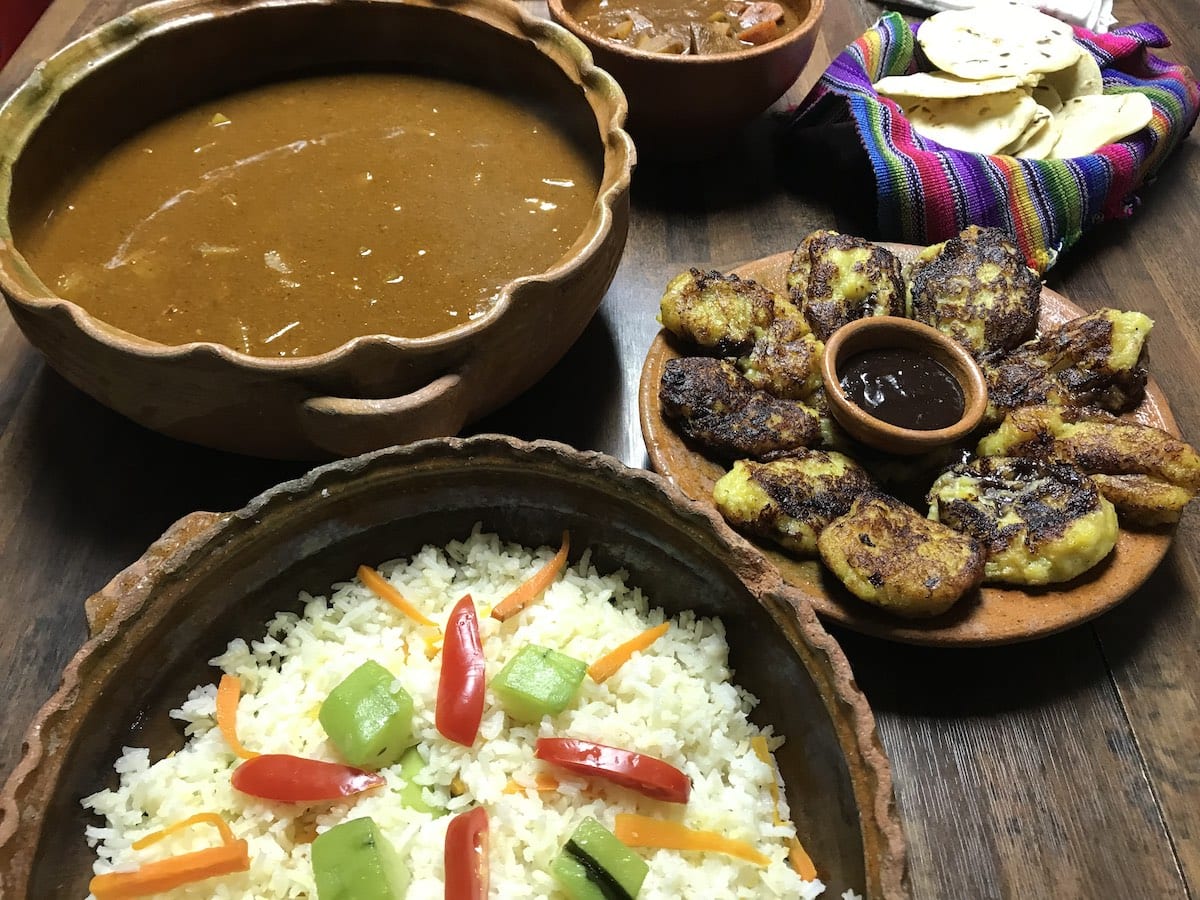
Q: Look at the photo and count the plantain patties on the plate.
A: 9